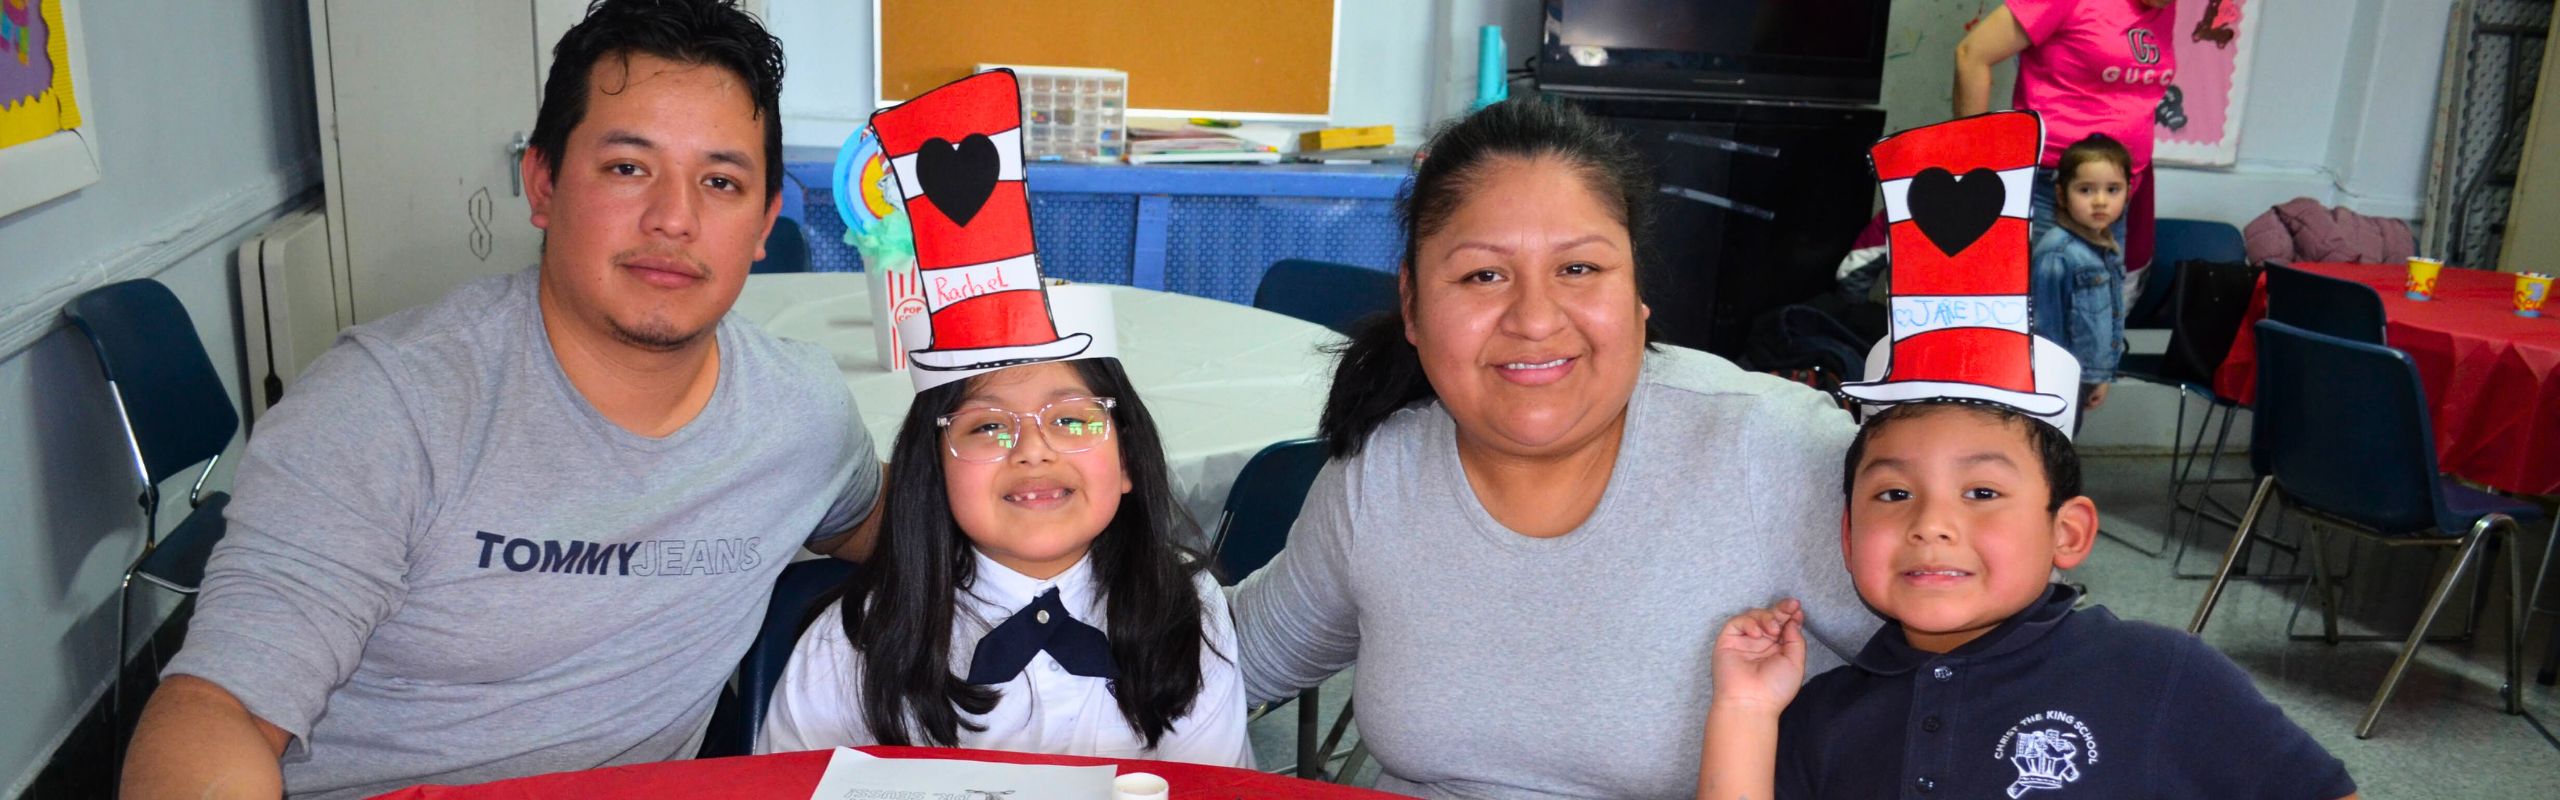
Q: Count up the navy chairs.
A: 8